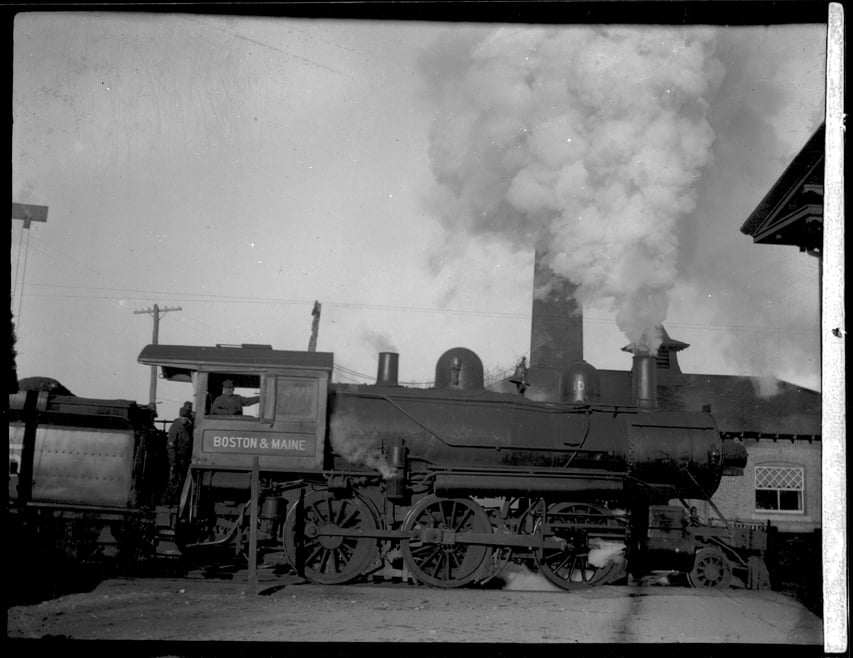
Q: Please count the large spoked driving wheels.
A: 3